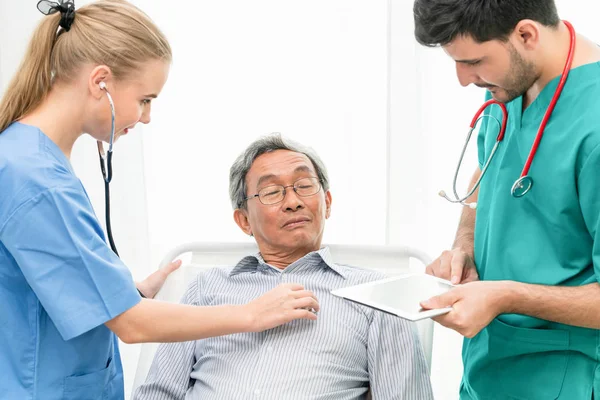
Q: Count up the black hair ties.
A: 1